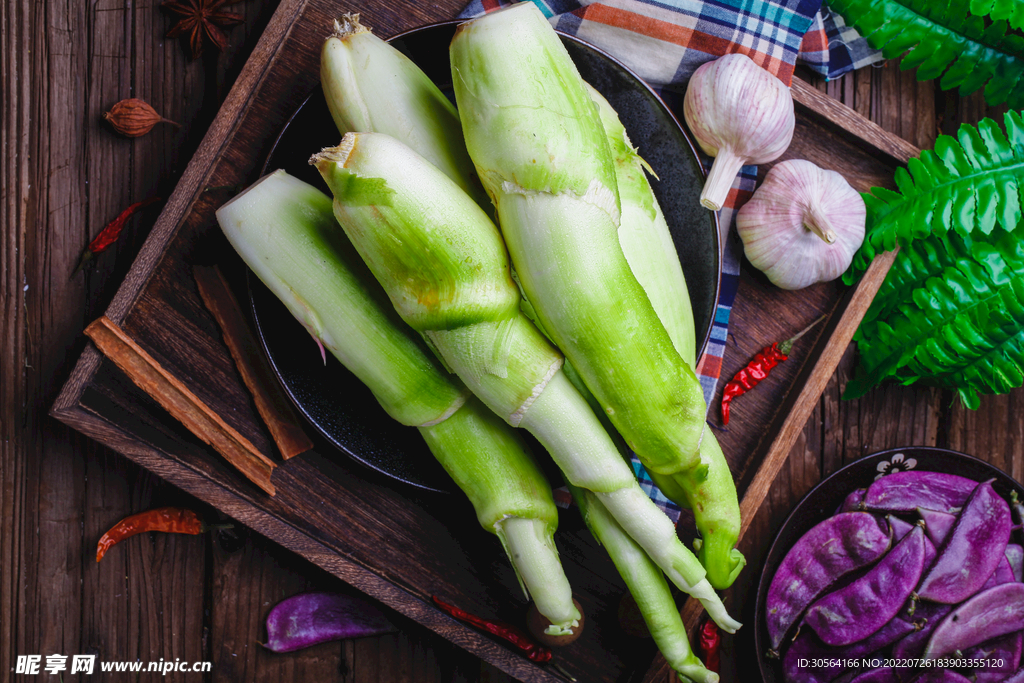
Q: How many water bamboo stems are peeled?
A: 5